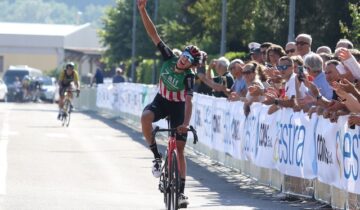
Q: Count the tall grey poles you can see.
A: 4